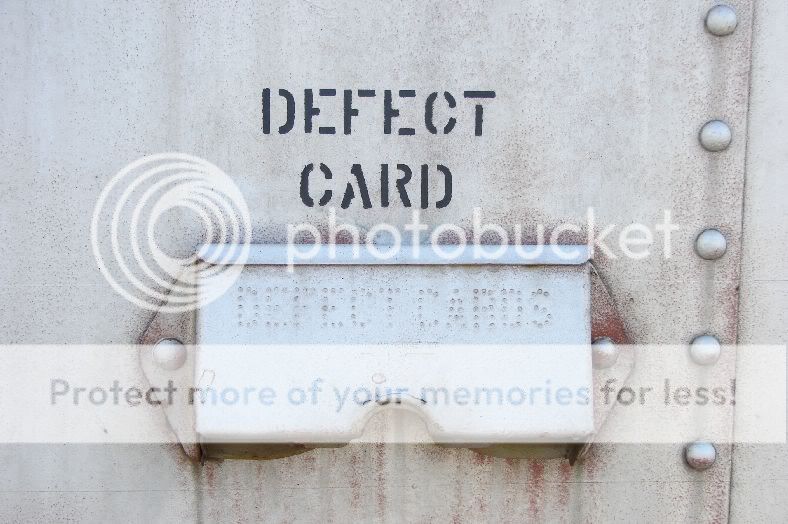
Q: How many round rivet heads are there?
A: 7